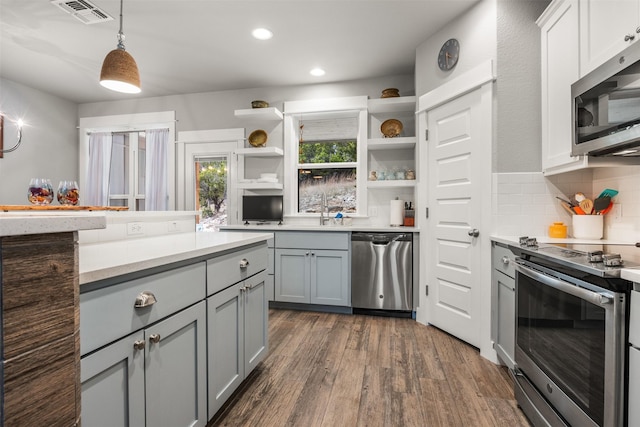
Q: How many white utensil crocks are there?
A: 1